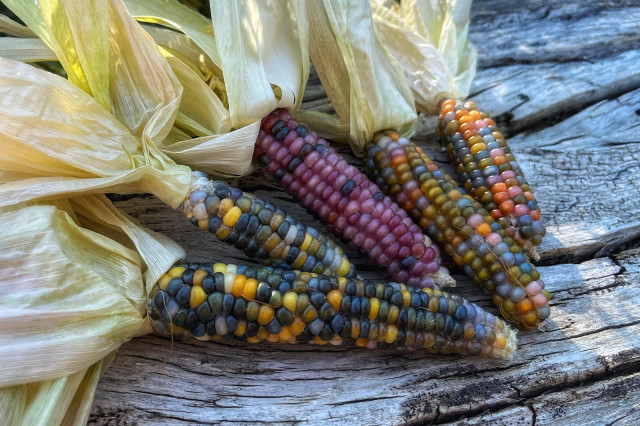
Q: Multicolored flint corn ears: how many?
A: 5